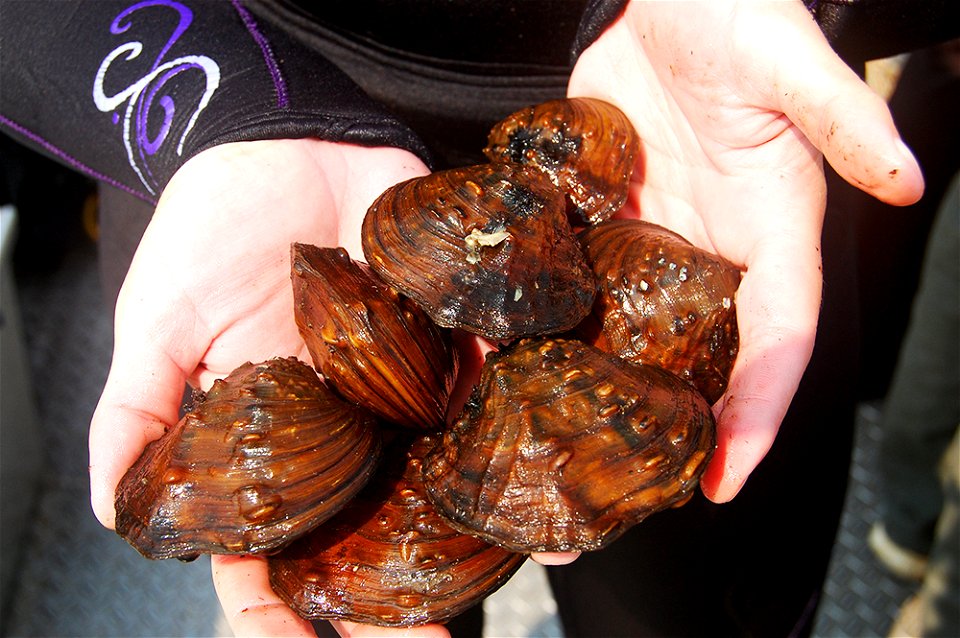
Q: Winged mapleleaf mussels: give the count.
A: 7